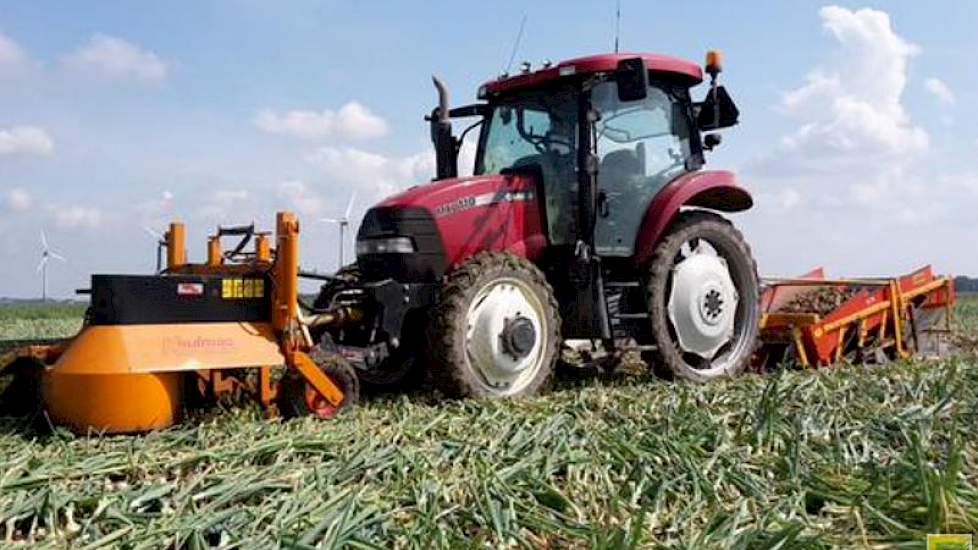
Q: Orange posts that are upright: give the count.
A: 4